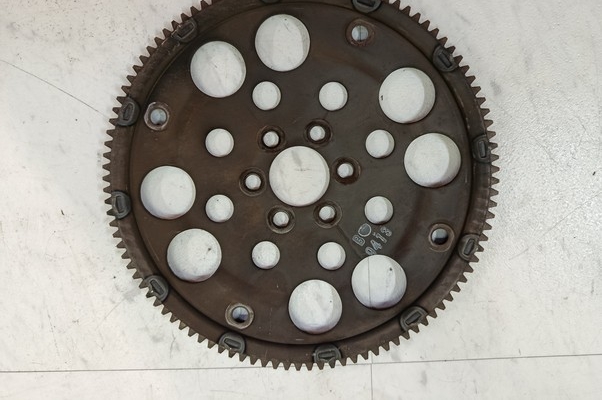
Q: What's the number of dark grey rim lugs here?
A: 12